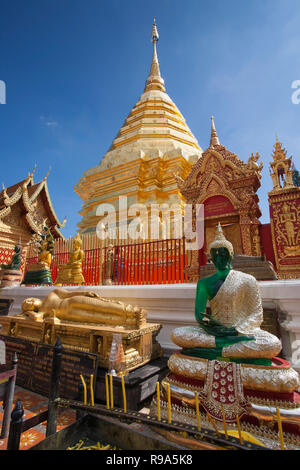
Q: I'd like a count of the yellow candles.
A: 12